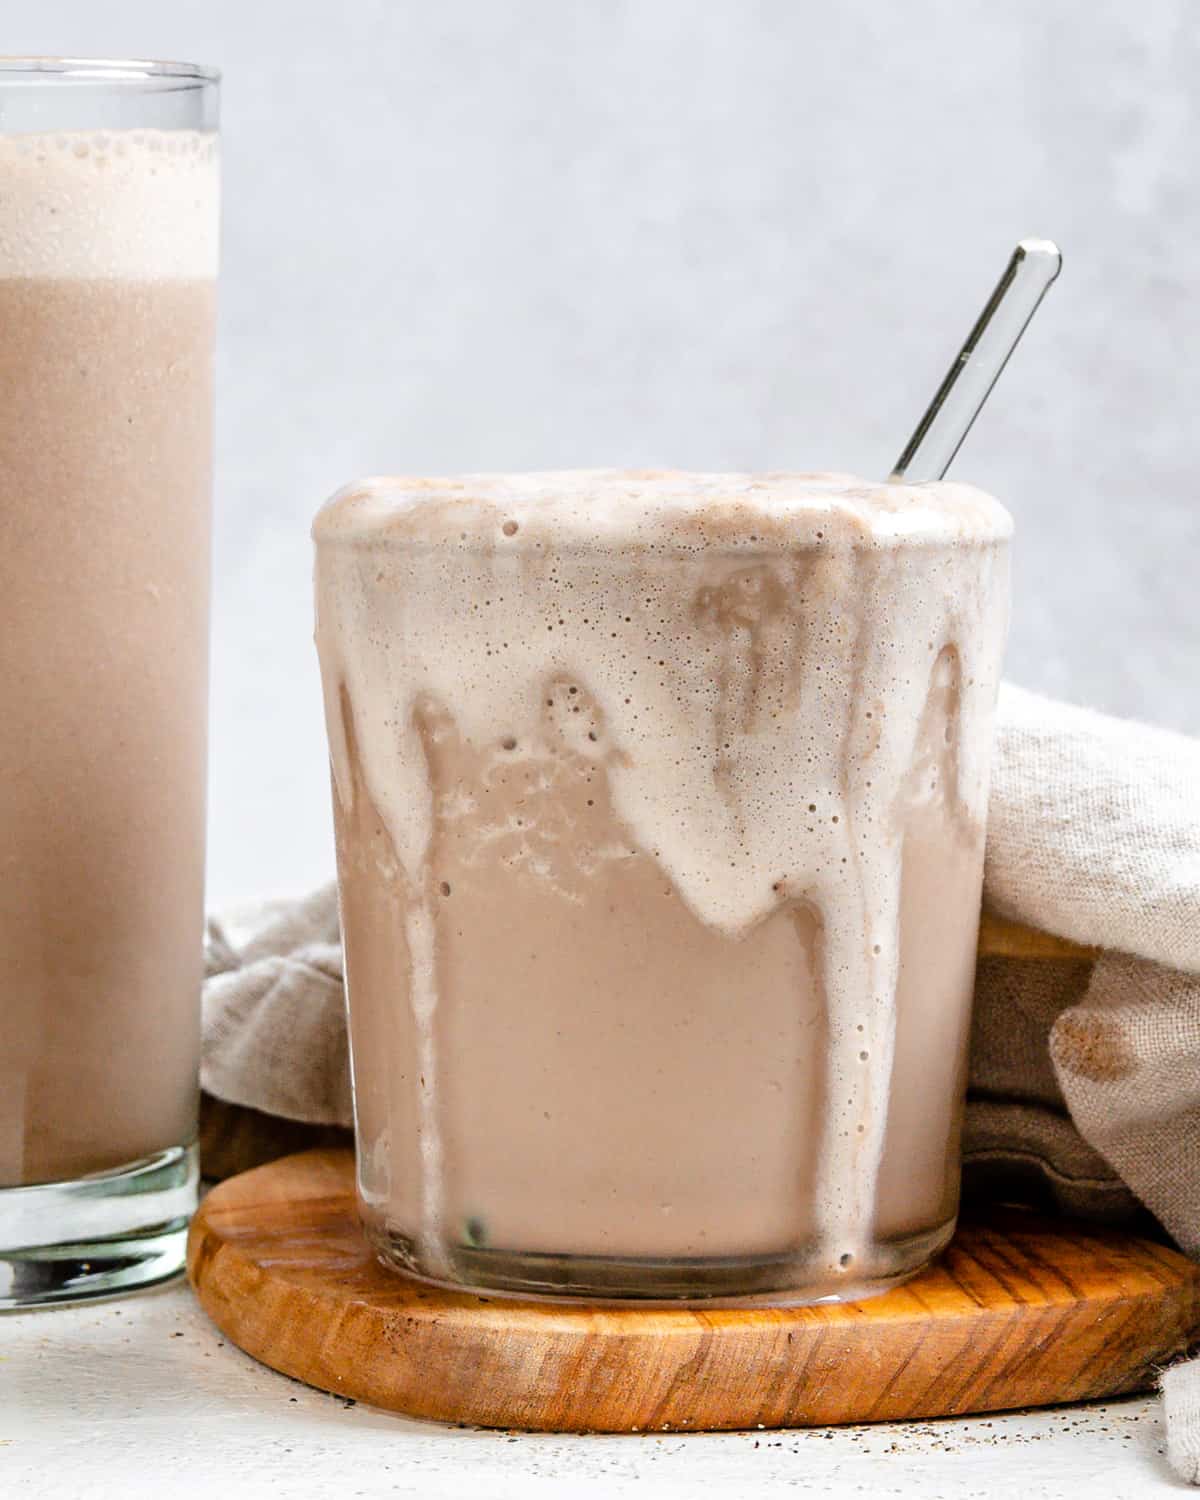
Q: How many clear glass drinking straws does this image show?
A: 1